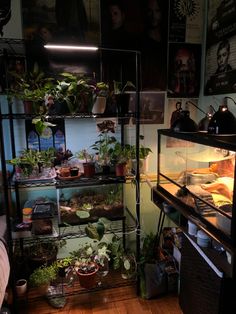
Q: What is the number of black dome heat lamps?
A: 3